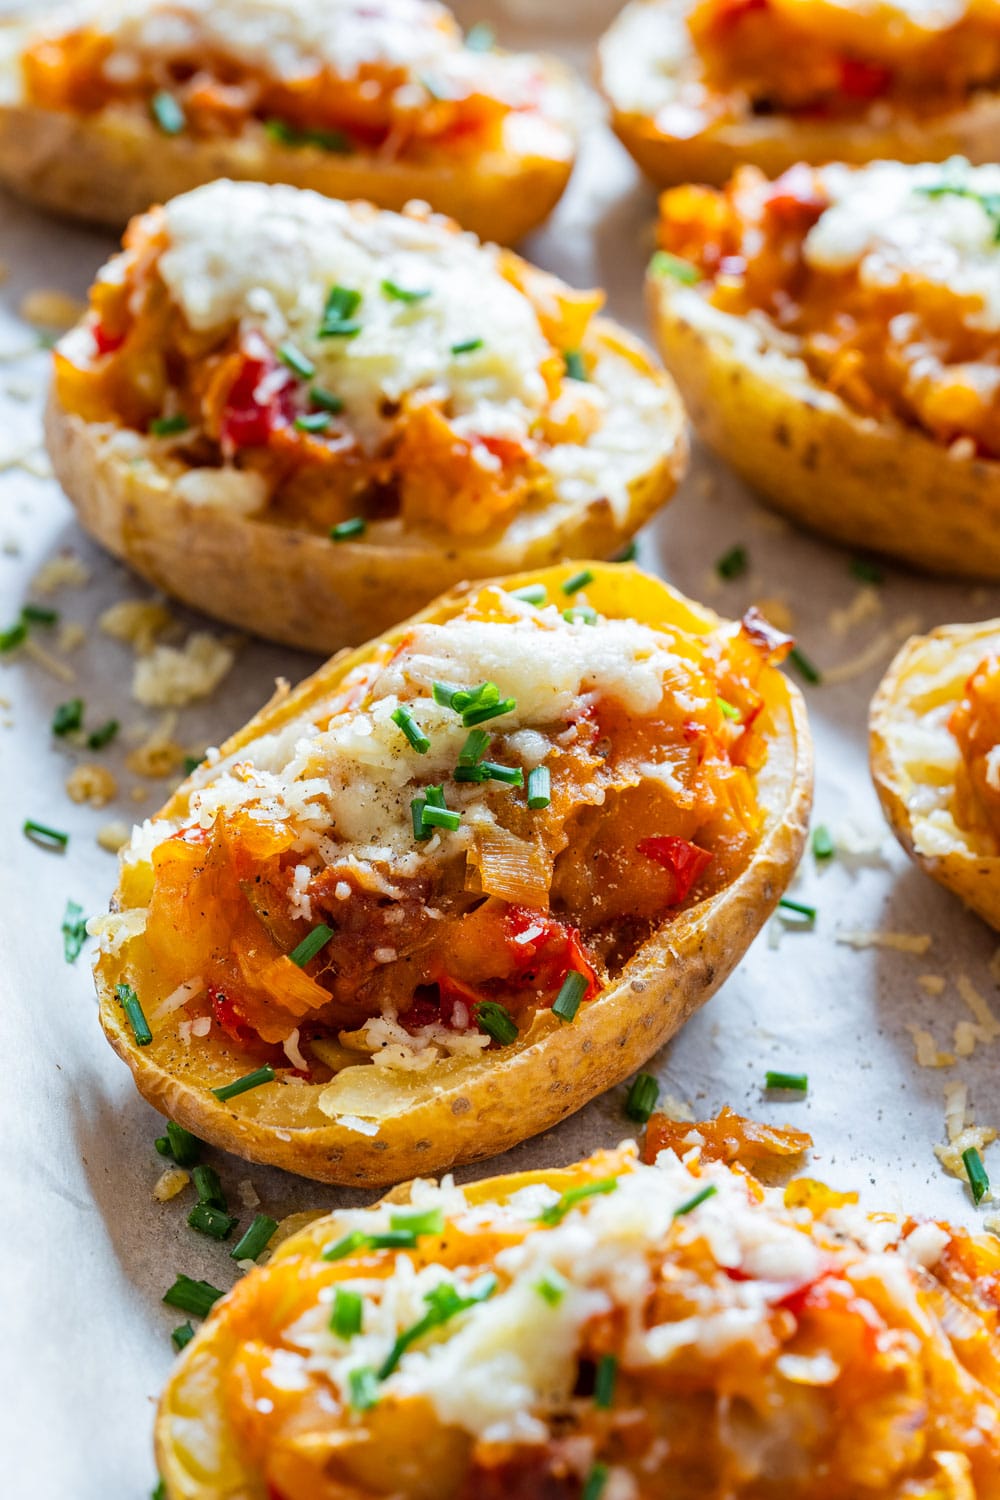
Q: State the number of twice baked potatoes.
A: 7